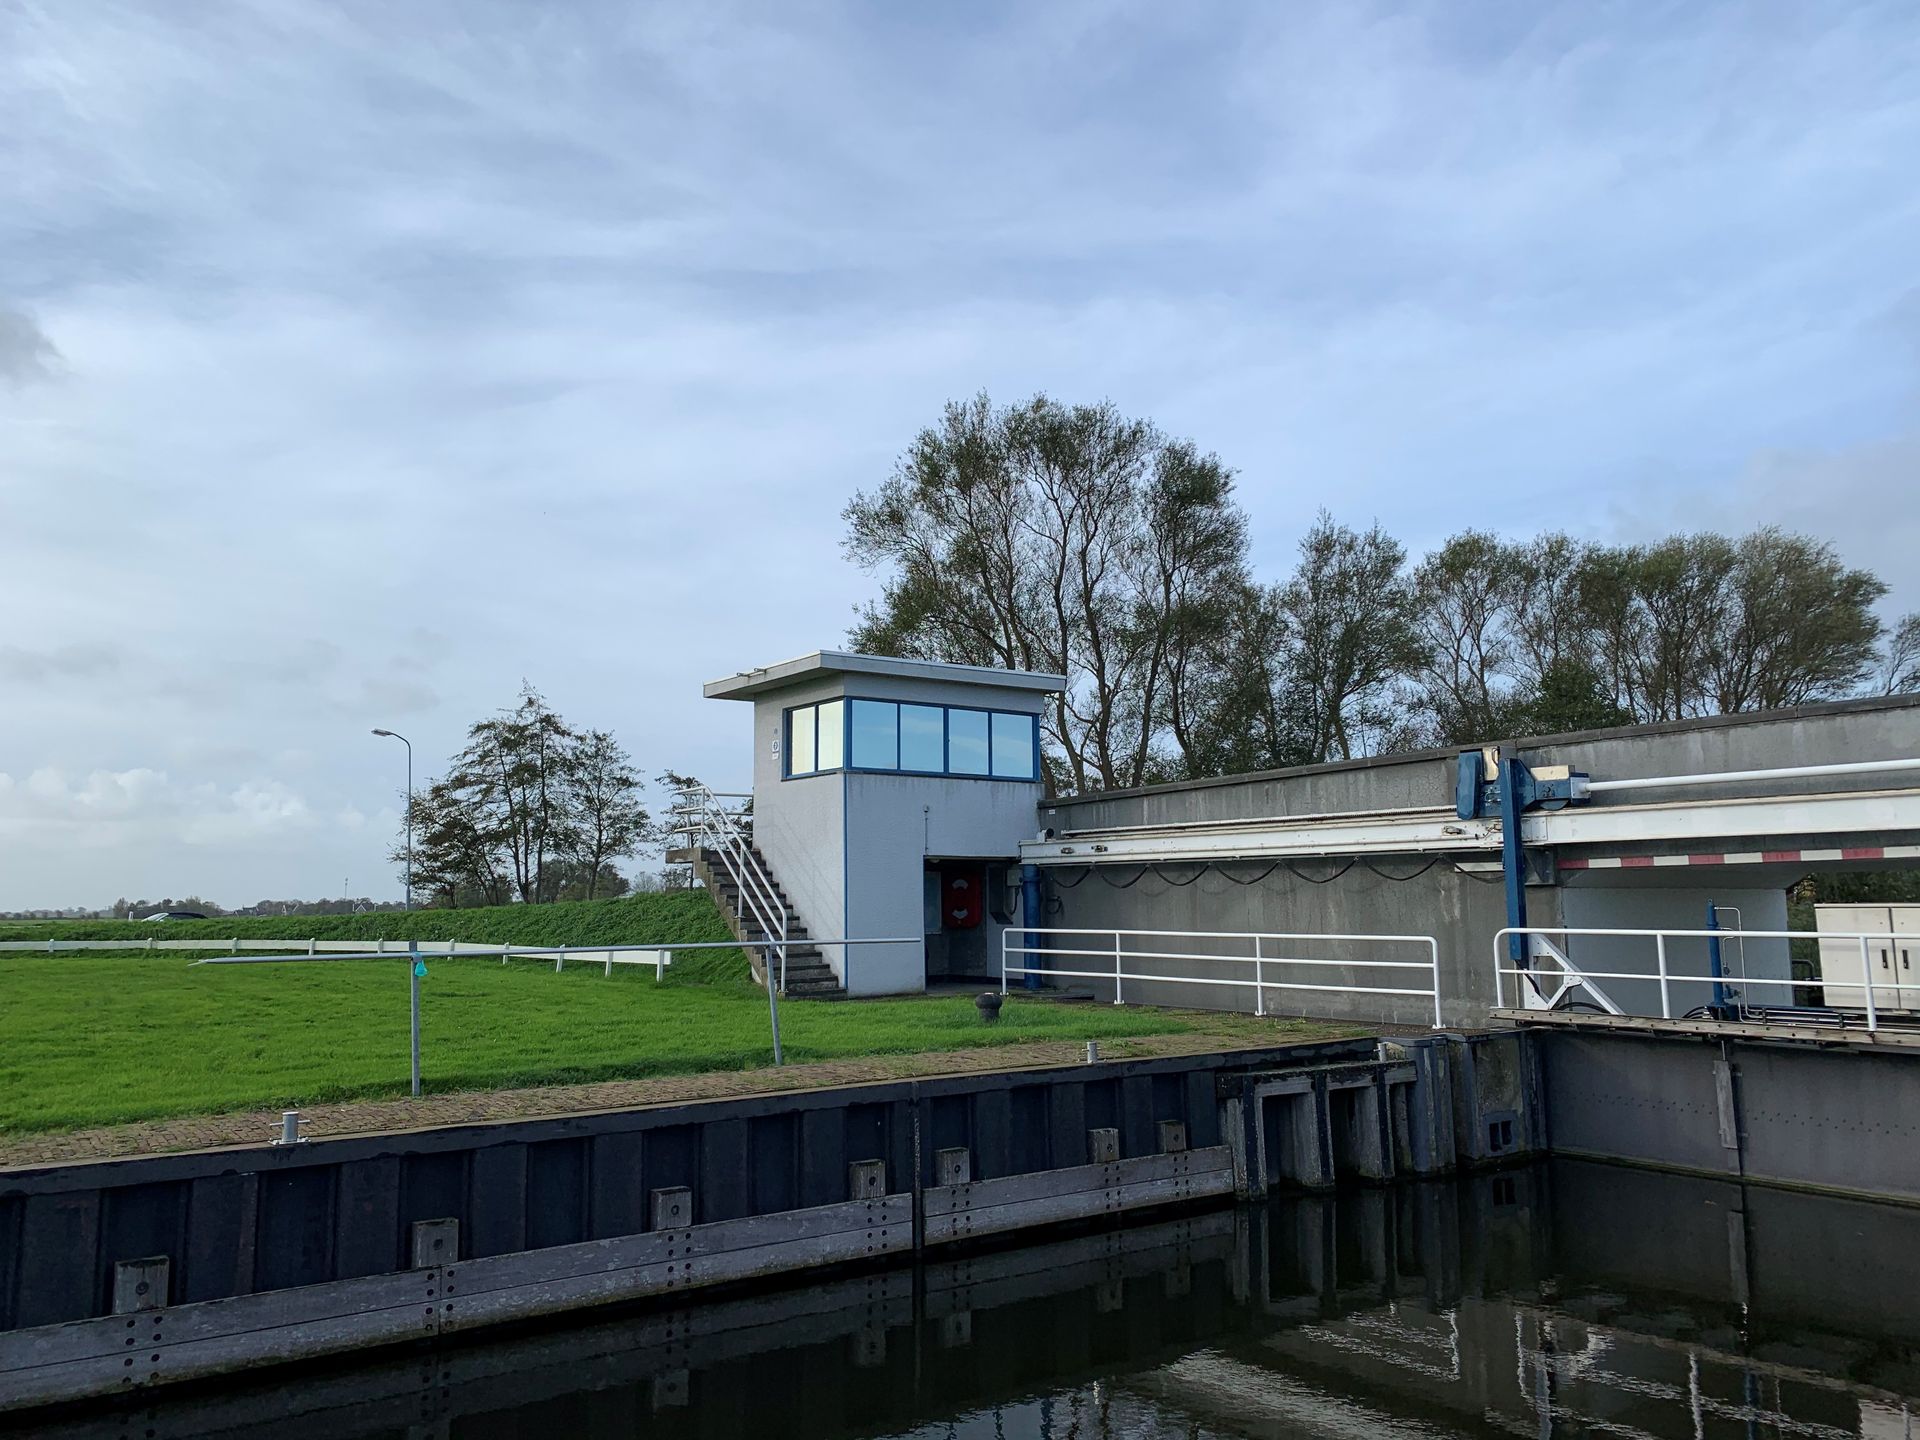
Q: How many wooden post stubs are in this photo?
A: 7